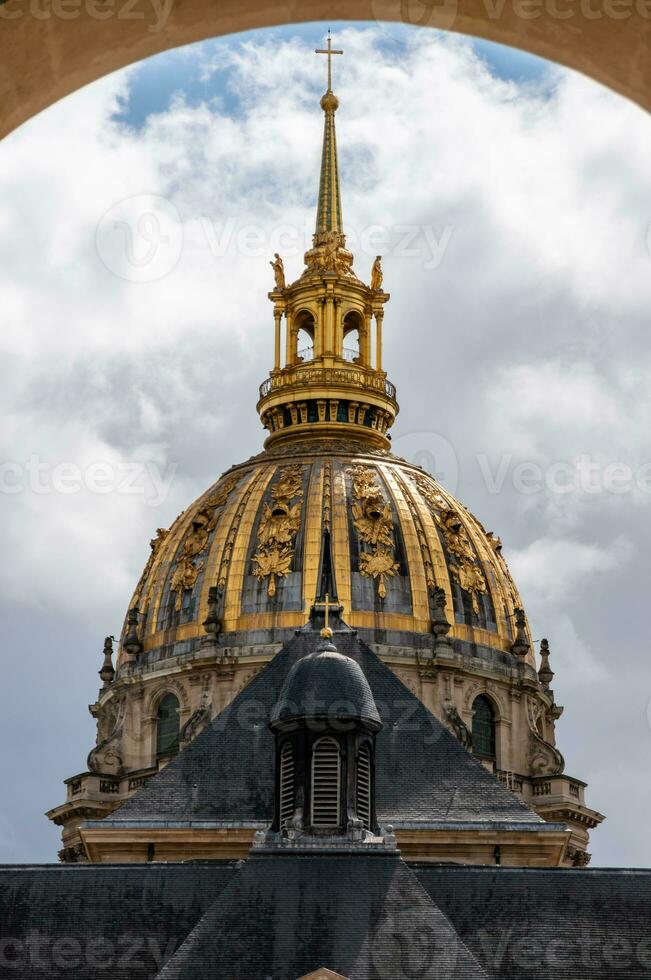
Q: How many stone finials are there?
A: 6